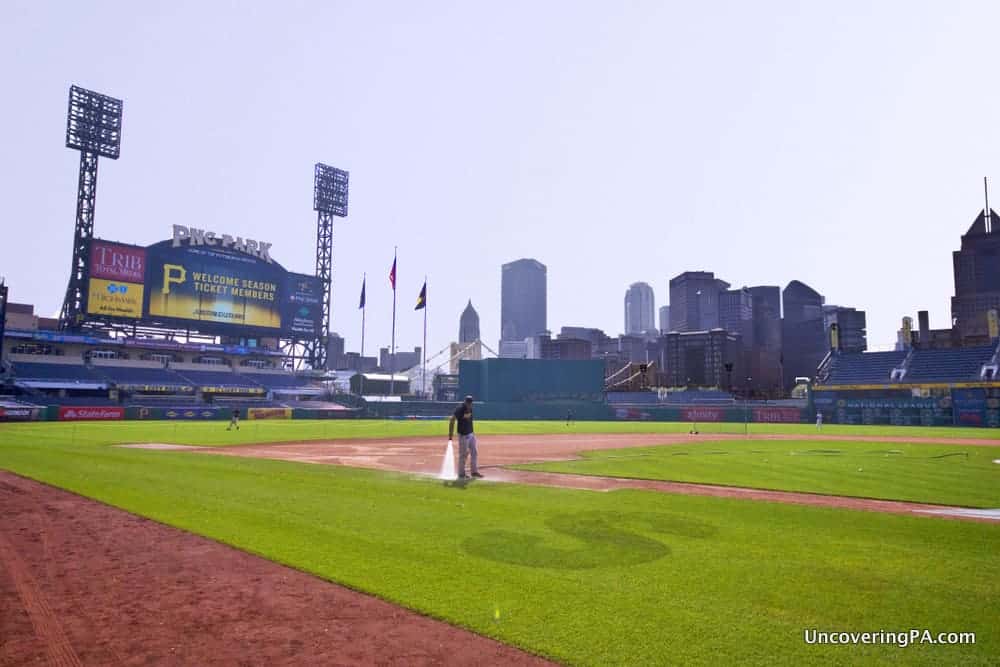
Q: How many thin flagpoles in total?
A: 3